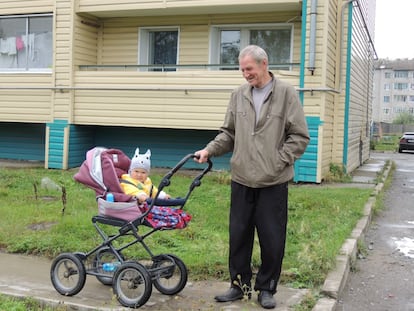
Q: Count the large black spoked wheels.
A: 4